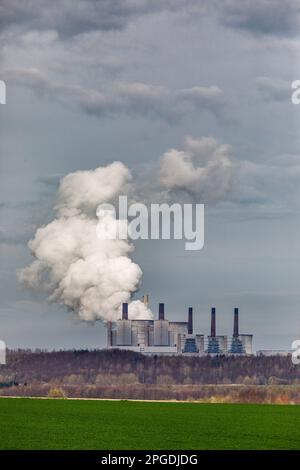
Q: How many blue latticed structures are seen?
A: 3